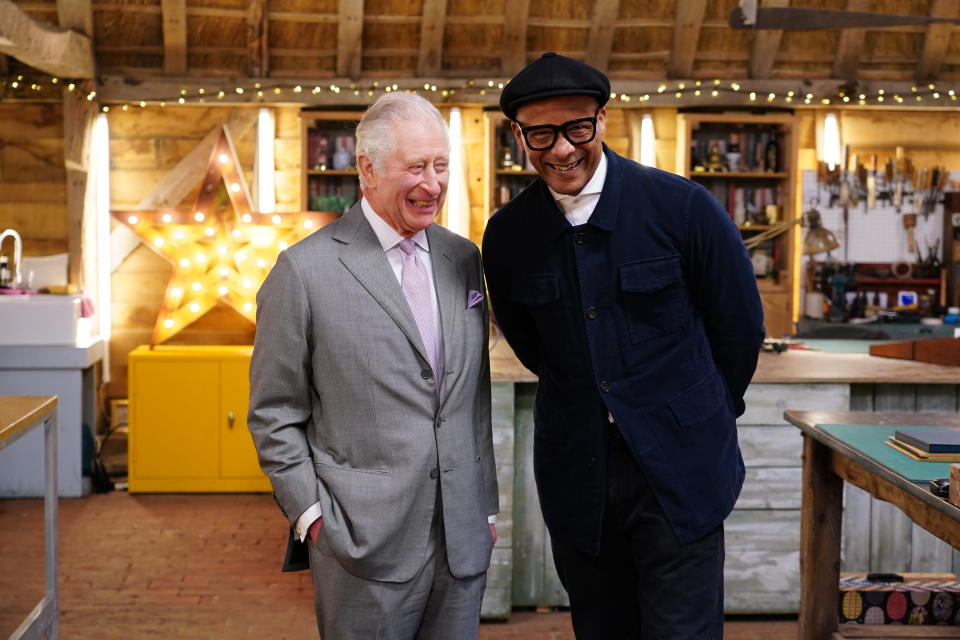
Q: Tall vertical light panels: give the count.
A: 5